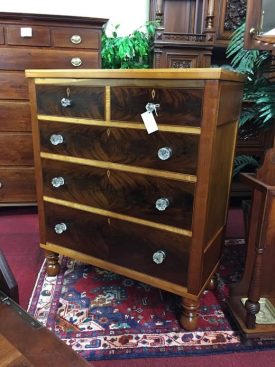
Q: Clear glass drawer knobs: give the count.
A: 8